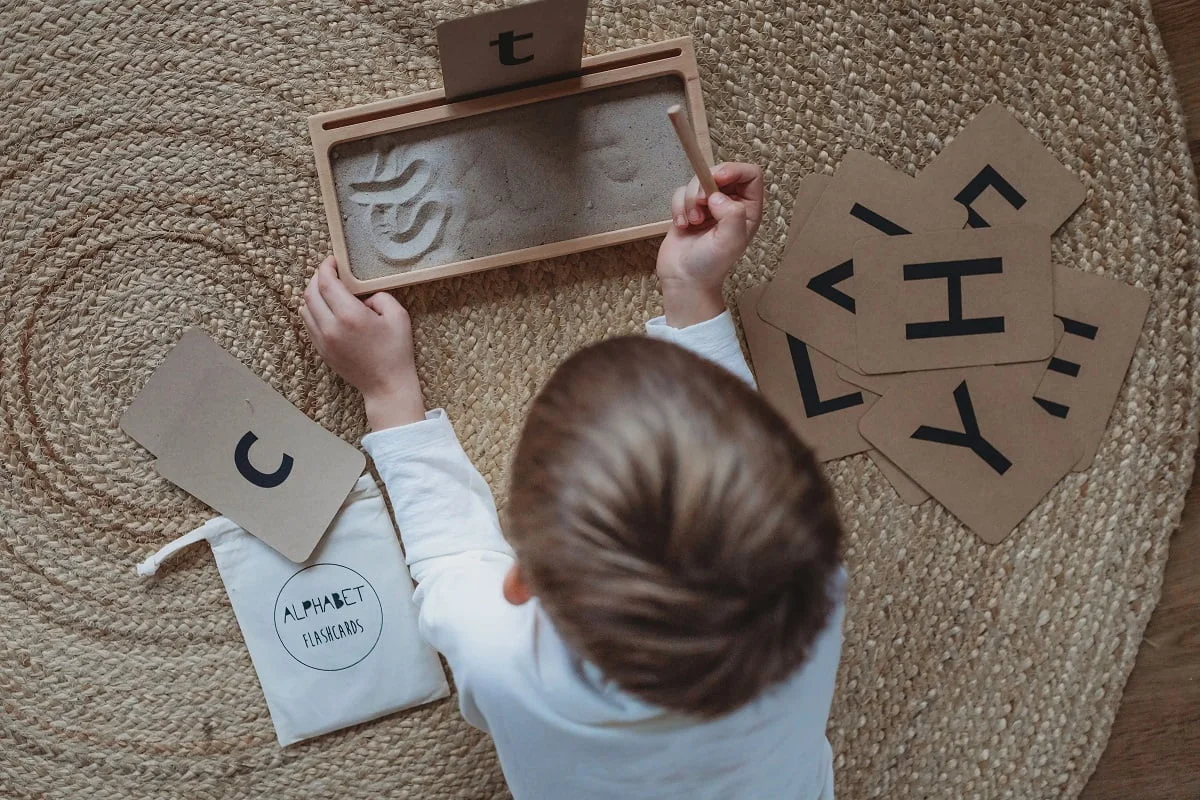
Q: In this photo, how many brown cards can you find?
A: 12